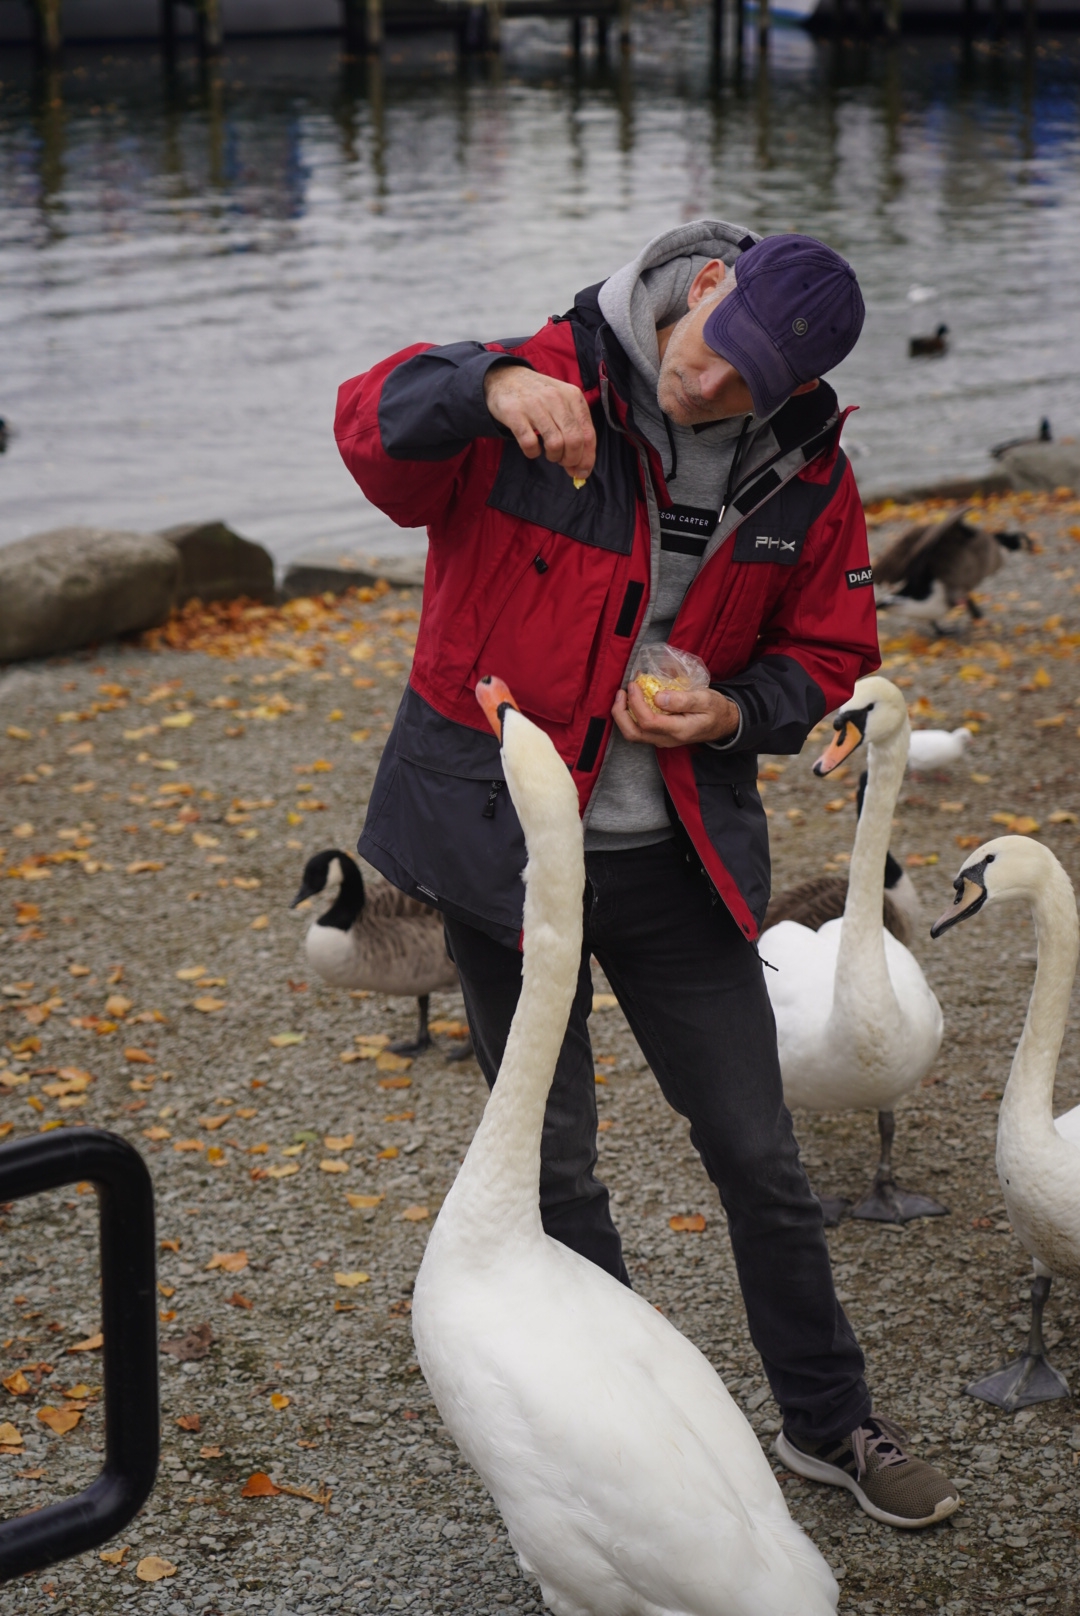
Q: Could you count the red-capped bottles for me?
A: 0